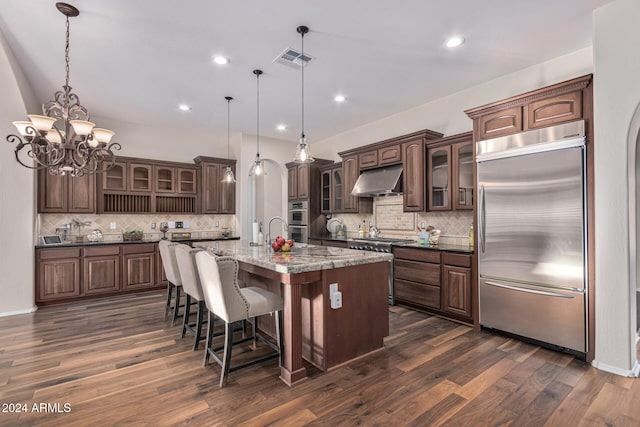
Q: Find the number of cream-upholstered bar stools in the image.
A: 3